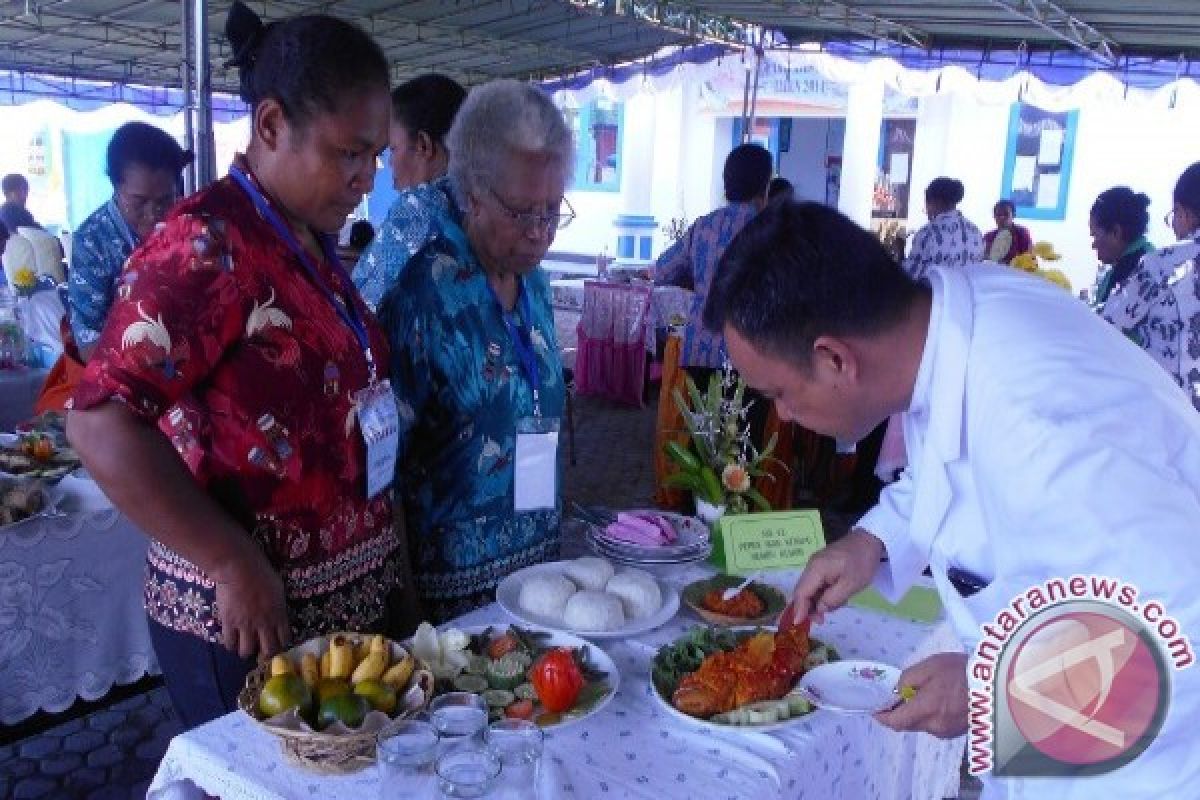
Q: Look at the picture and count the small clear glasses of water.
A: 4